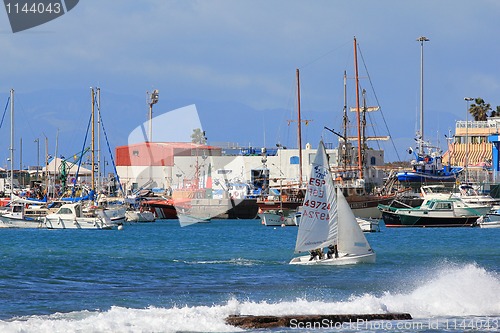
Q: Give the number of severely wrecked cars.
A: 0